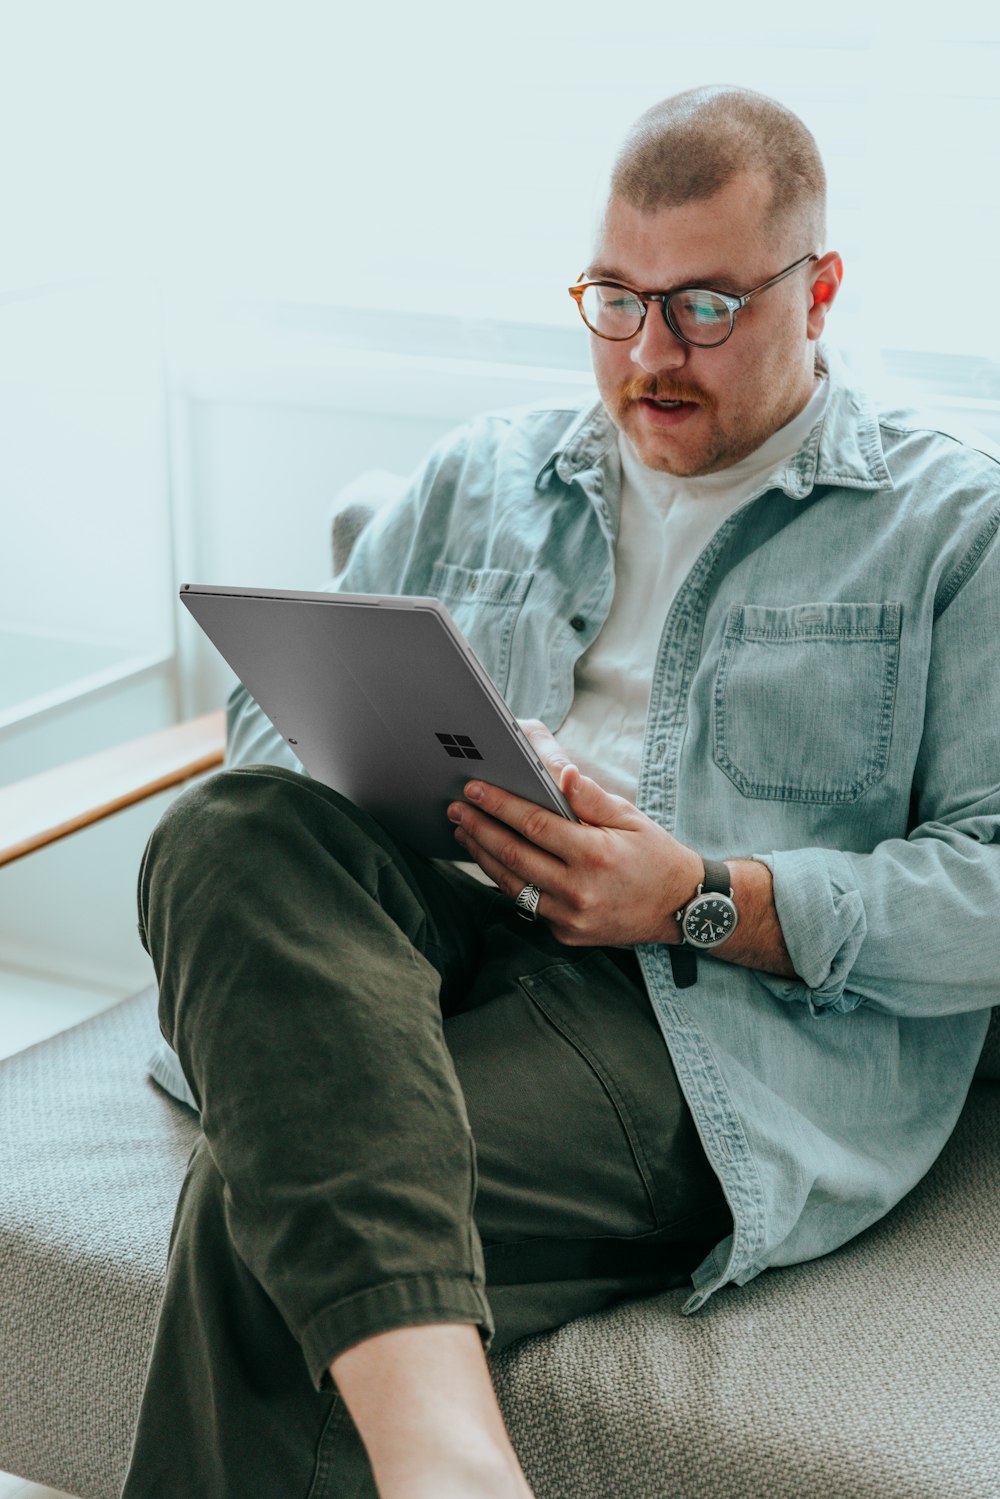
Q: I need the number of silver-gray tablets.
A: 1